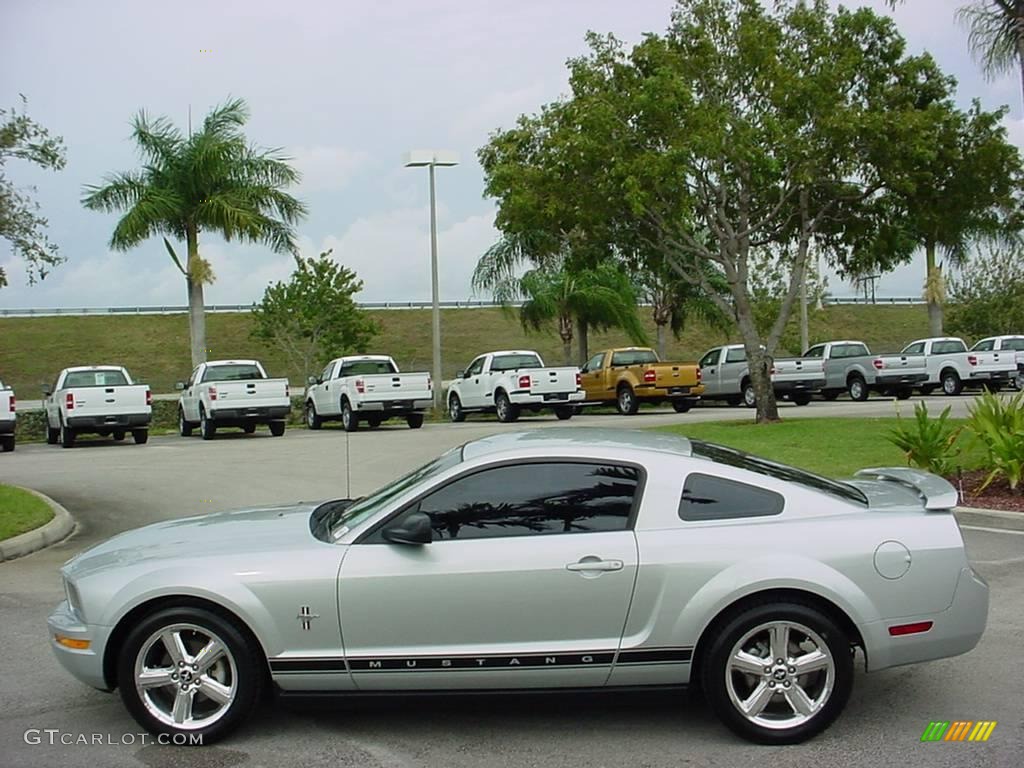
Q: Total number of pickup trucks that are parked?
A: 10